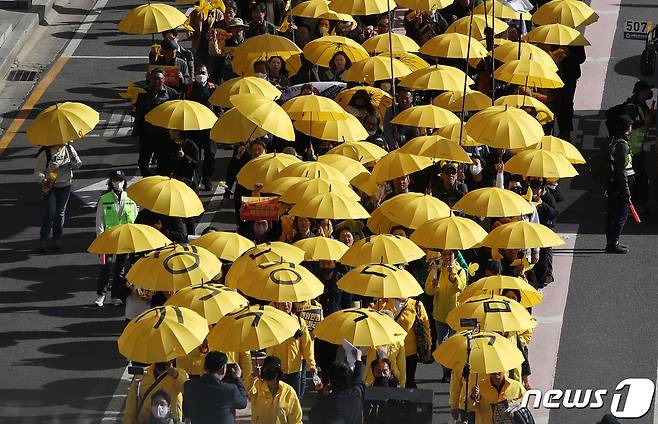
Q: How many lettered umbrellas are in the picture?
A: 11